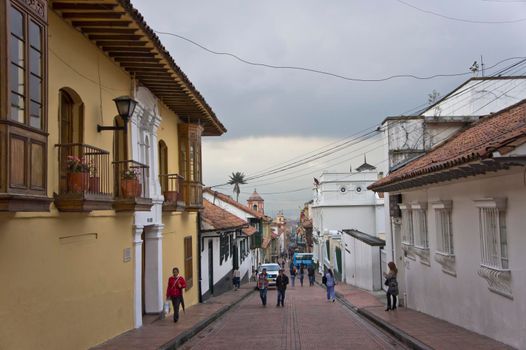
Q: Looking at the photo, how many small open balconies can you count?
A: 3